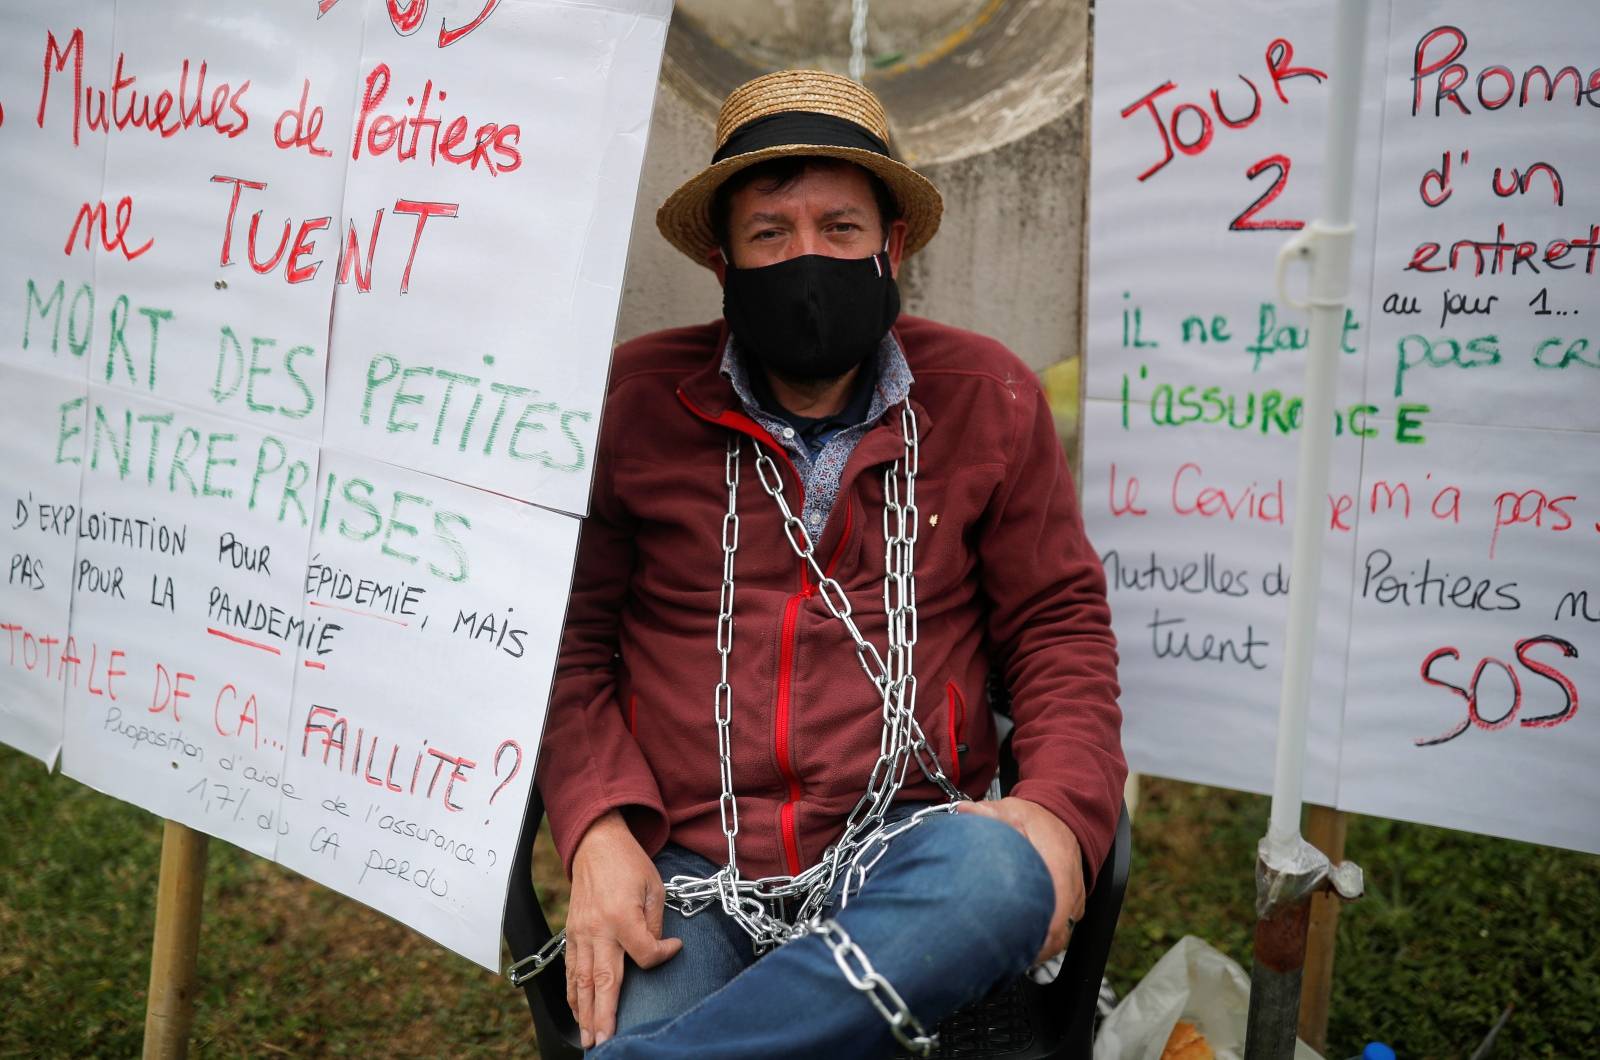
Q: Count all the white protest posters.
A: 2